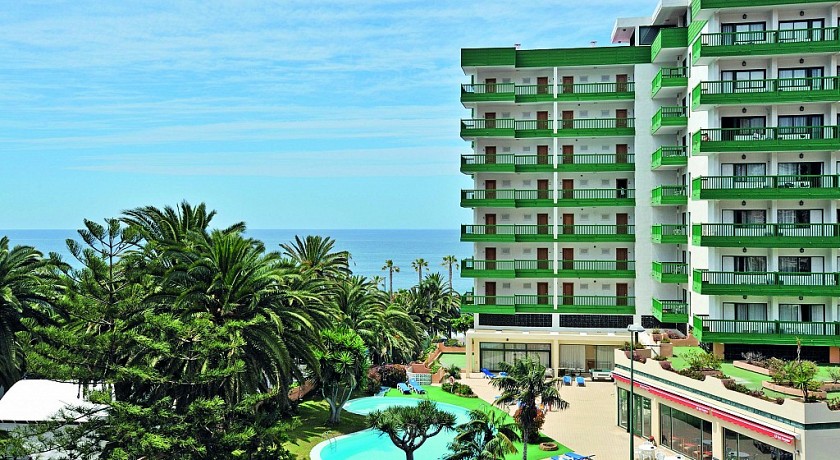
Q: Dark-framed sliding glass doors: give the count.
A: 14